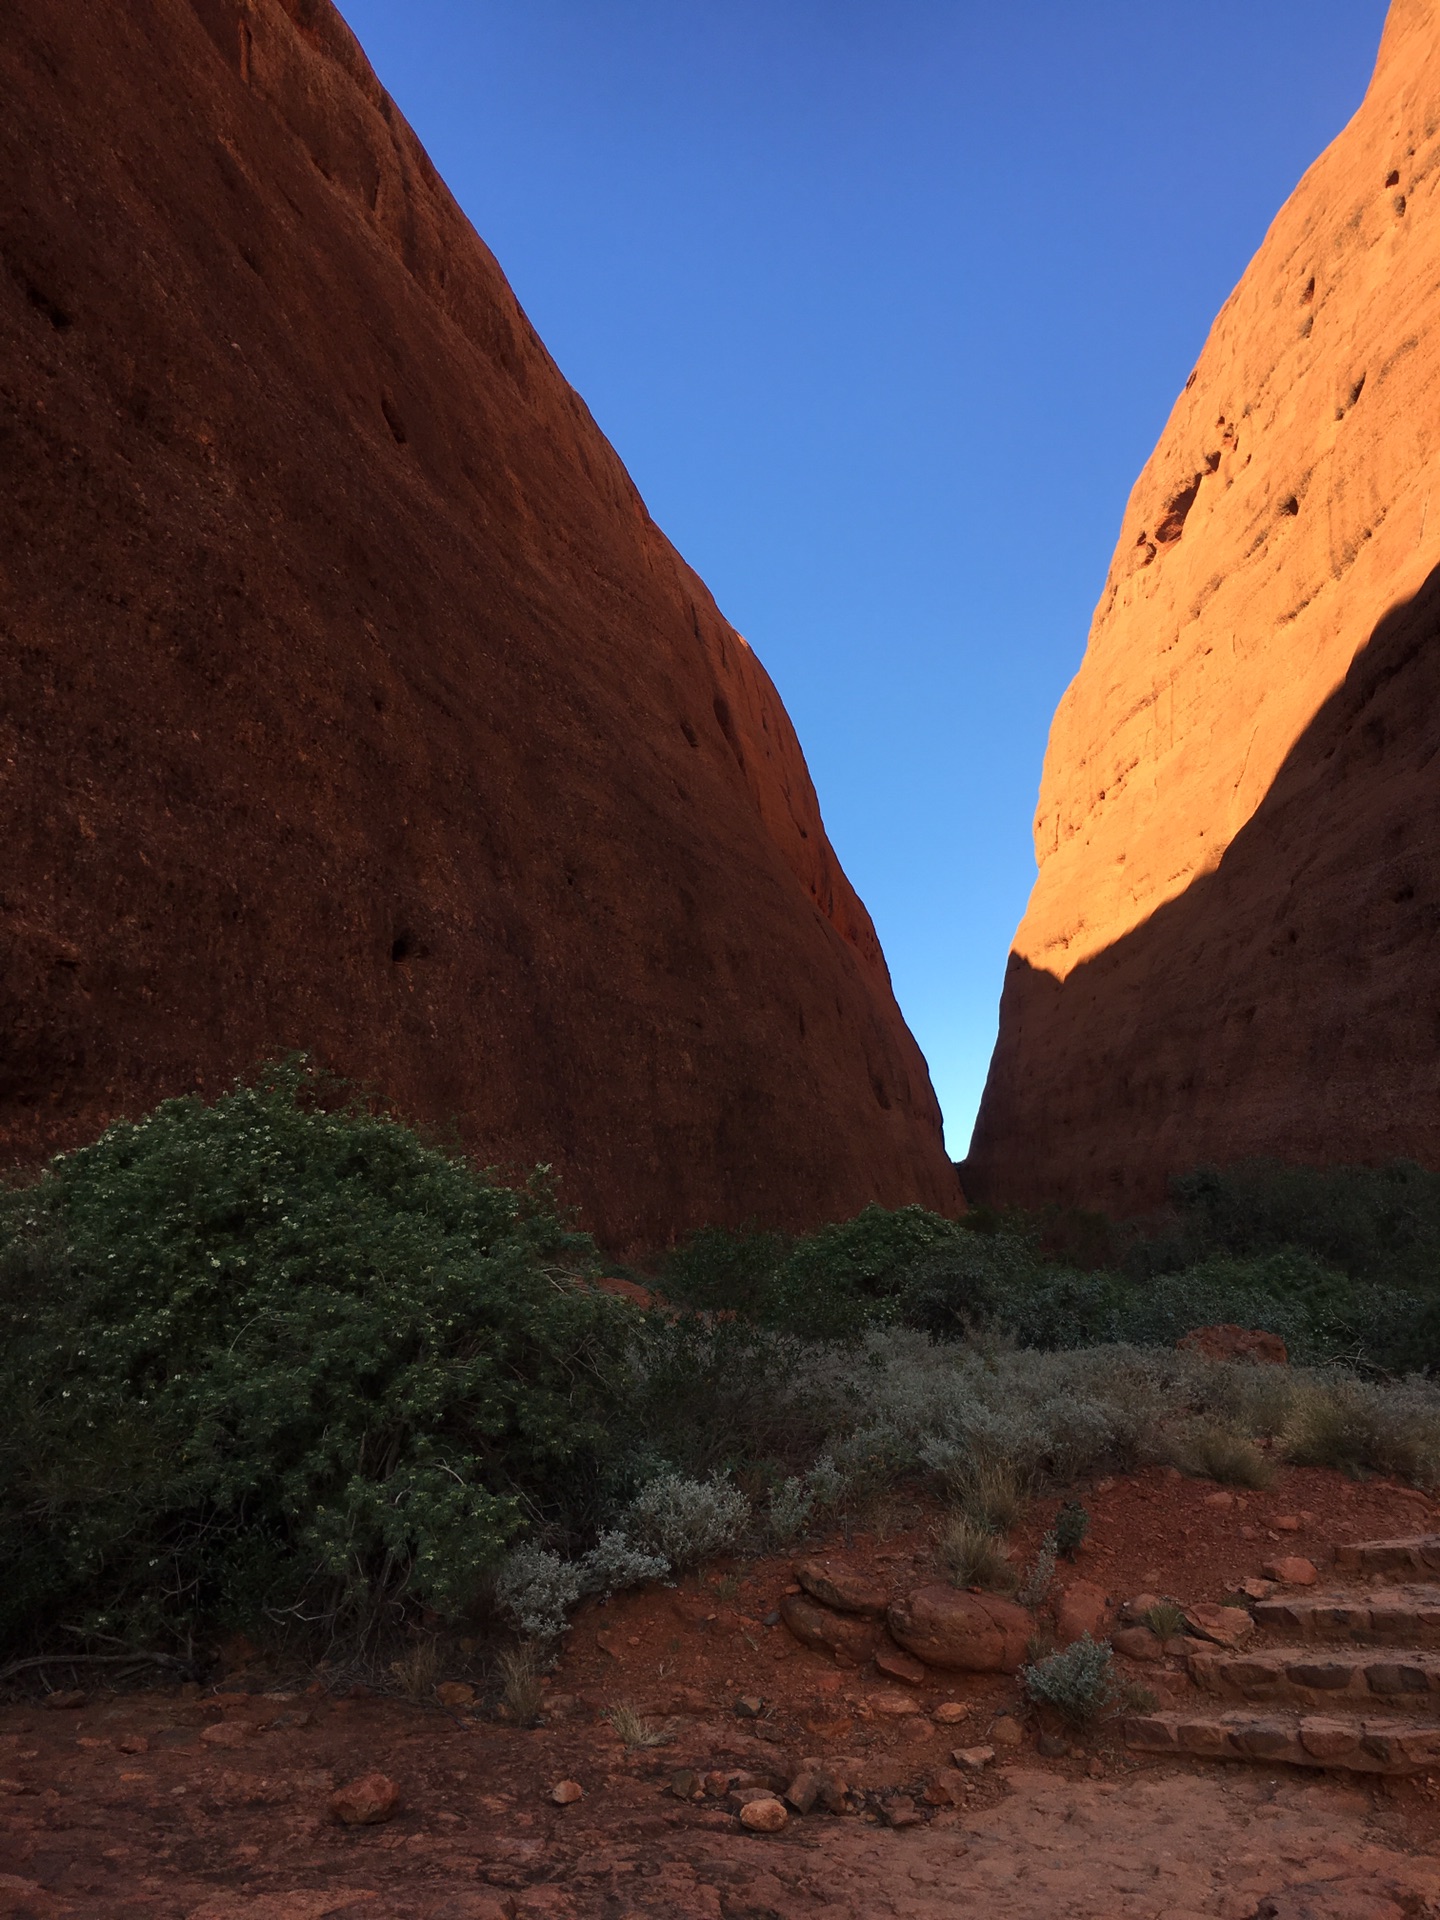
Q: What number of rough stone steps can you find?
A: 4